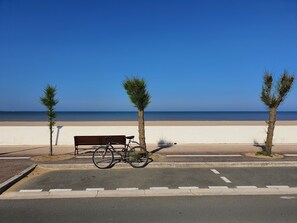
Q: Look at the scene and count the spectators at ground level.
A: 0